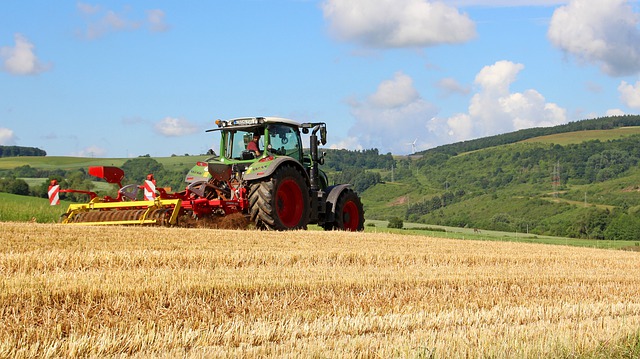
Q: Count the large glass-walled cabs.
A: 1